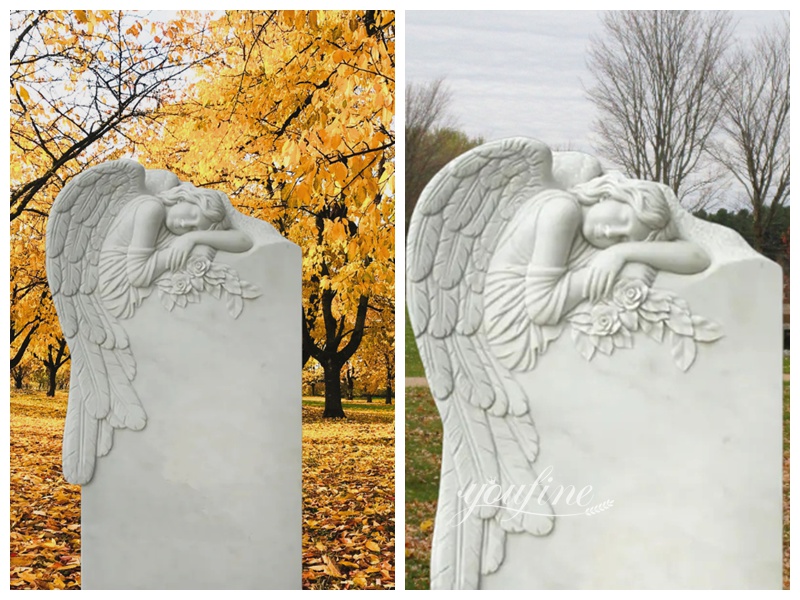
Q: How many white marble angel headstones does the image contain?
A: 2